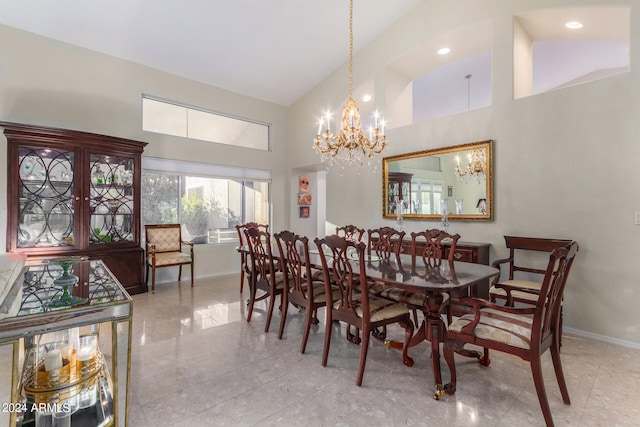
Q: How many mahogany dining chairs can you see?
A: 8